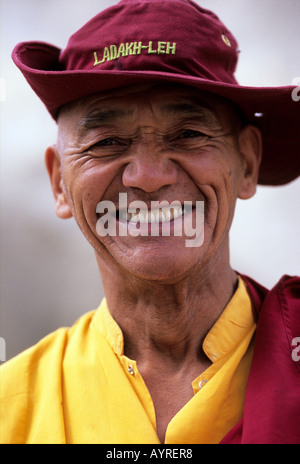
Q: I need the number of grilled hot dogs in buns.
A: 0